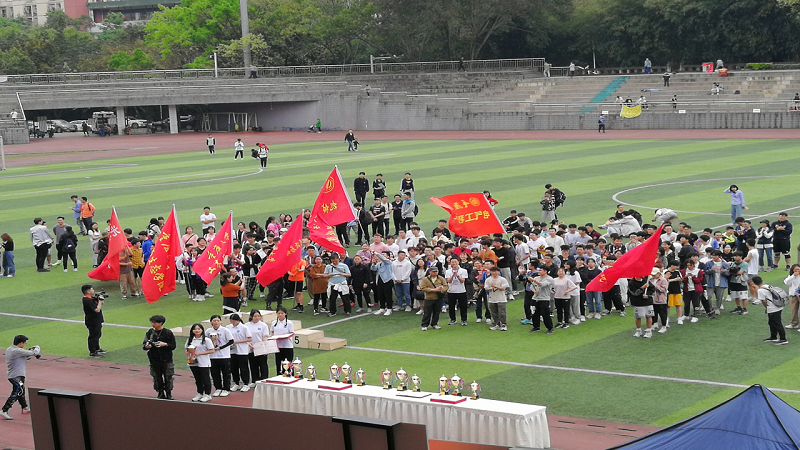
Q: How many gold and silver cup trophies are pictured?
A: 14